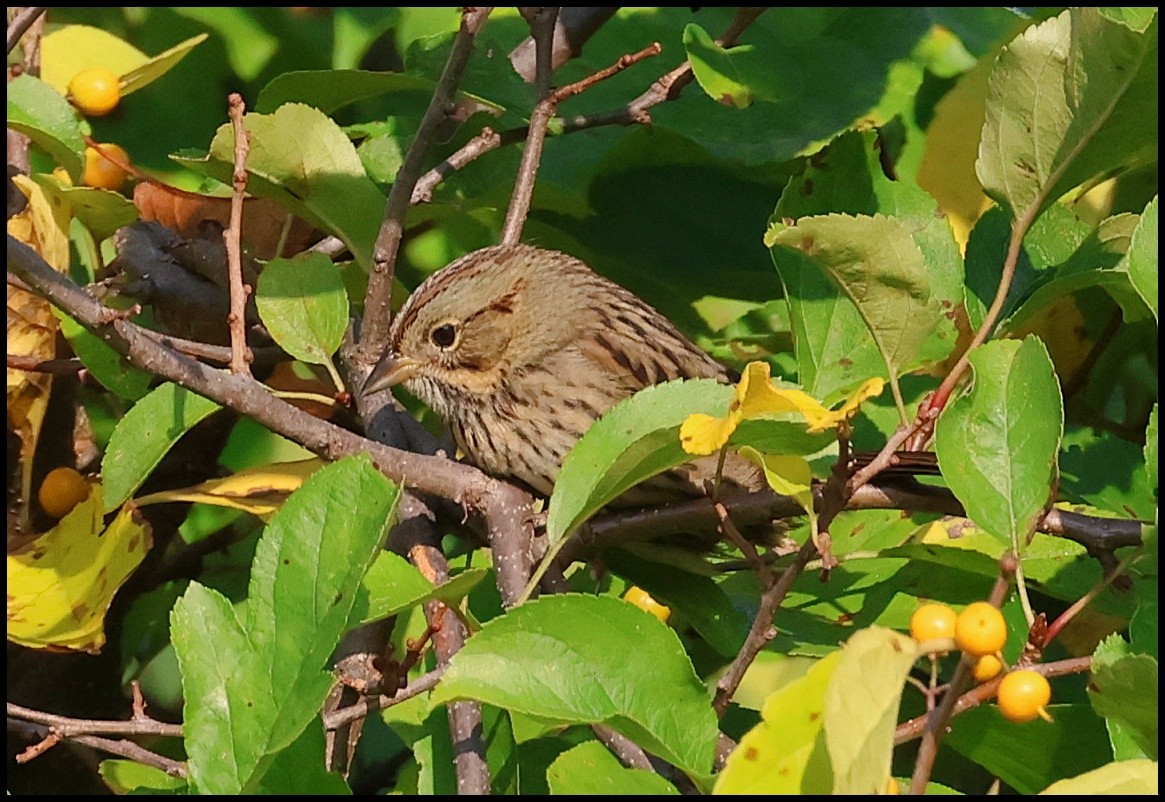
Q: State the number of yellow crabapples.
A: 8